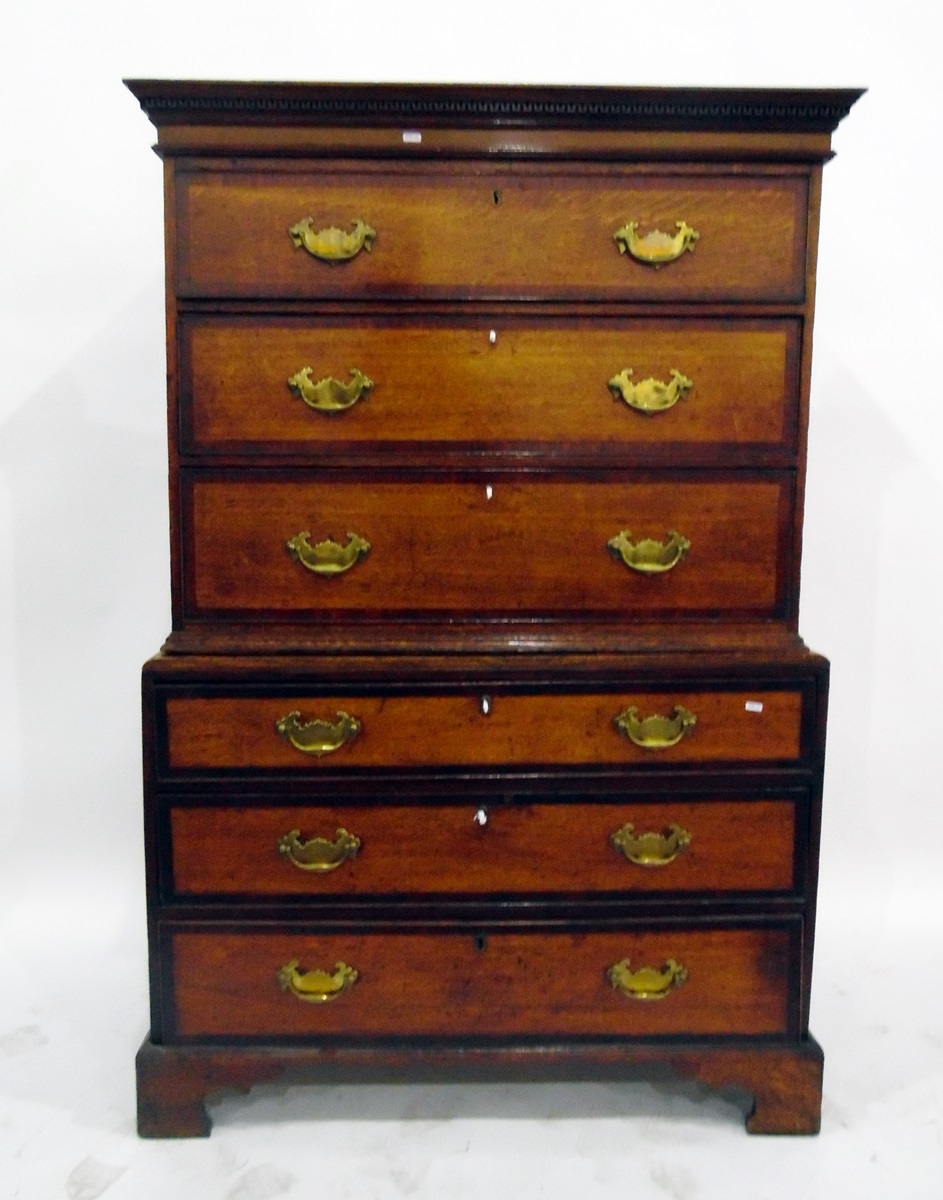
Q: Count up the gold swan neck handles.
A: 12